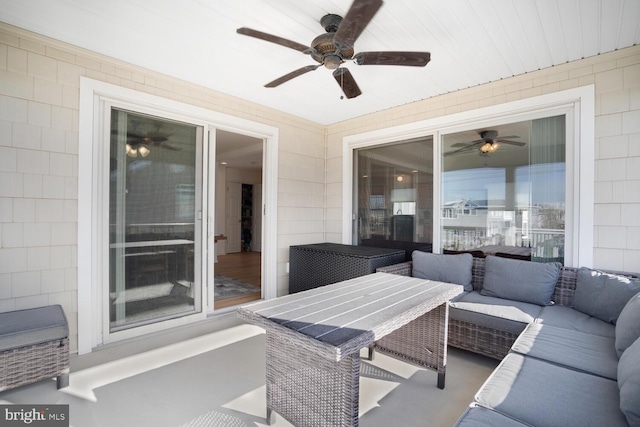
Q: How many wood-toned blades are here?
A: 5